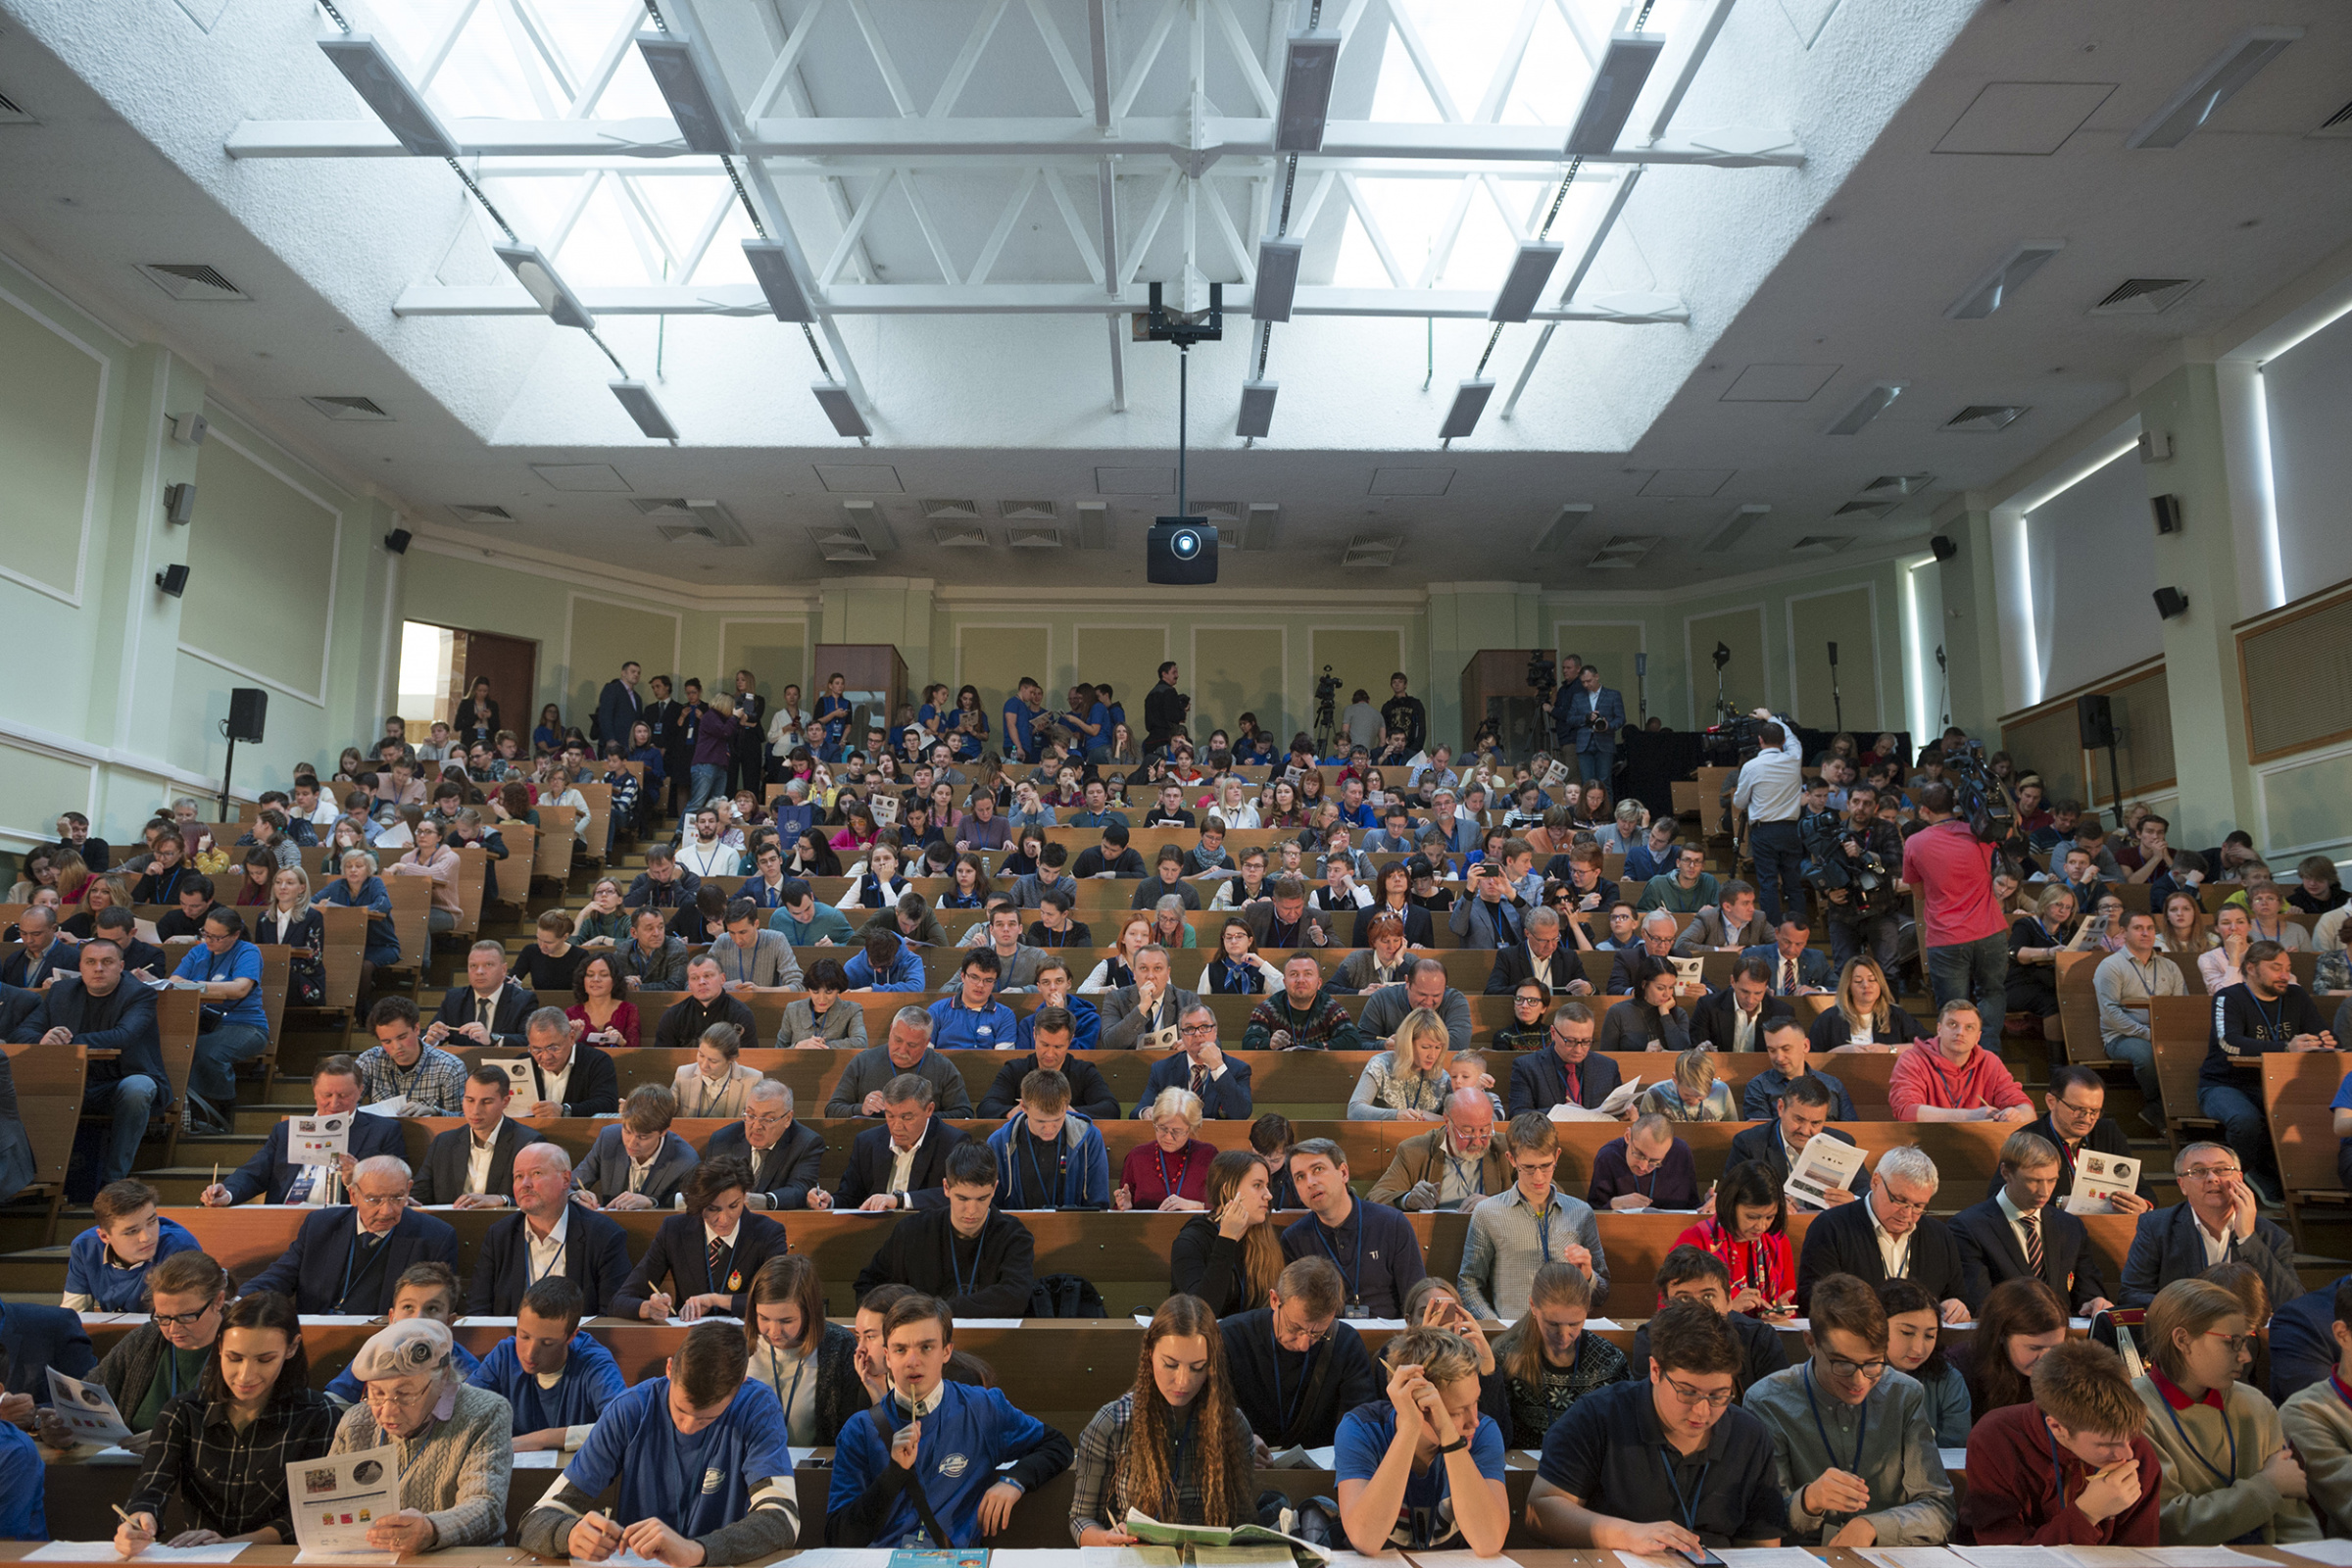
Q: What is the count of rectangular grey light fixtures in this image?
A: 12